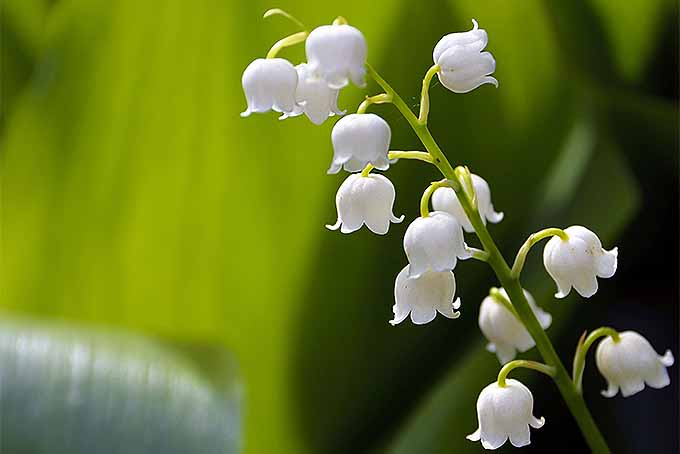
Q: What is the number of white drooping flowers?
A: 13